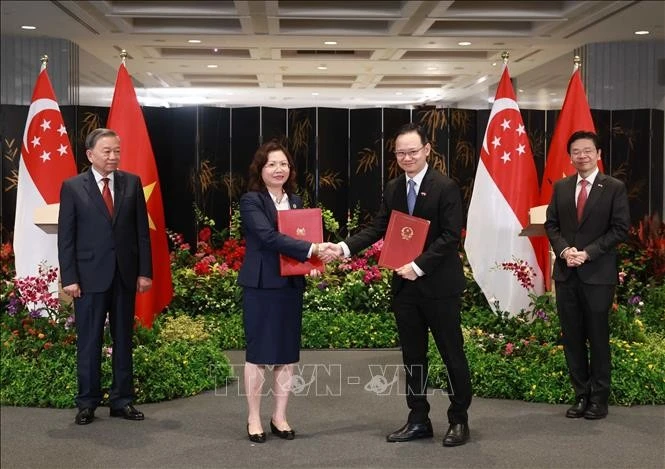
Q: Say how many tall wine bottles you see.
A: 0